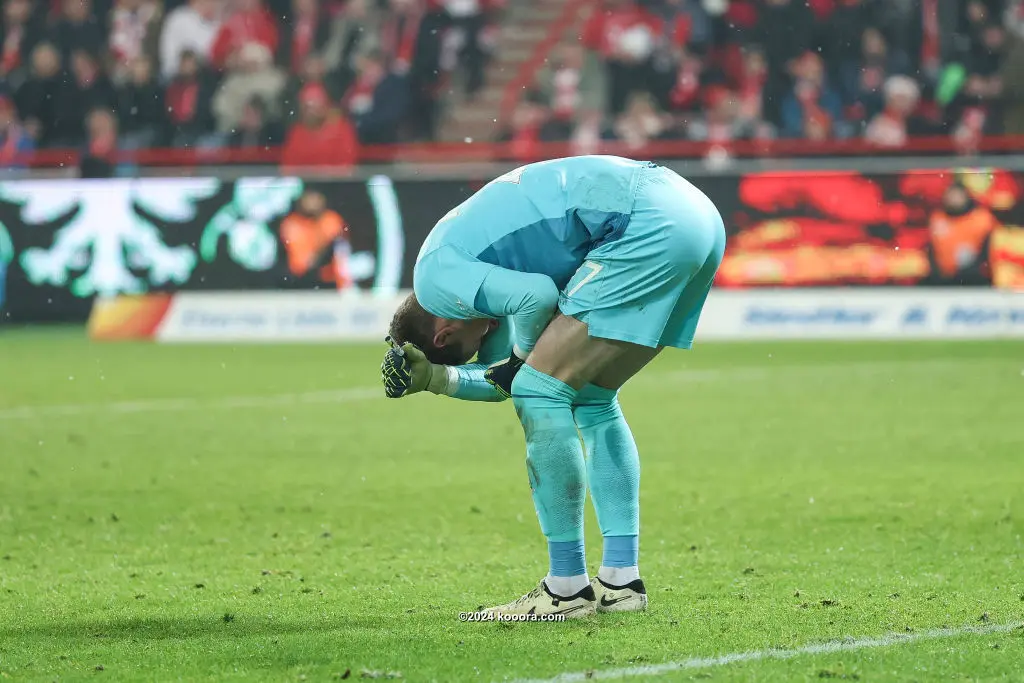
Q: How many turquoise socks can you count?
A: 2